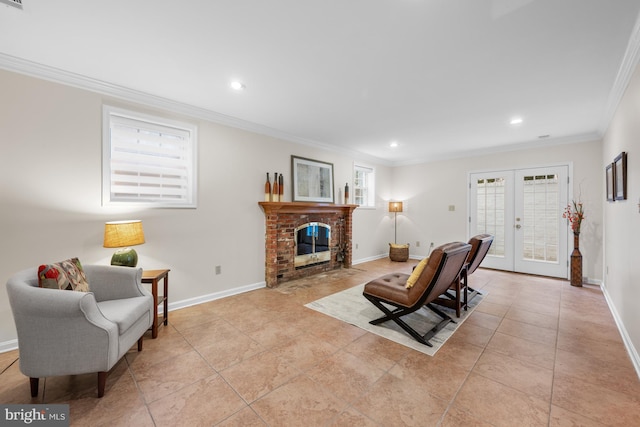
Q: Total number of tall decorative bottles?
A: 4